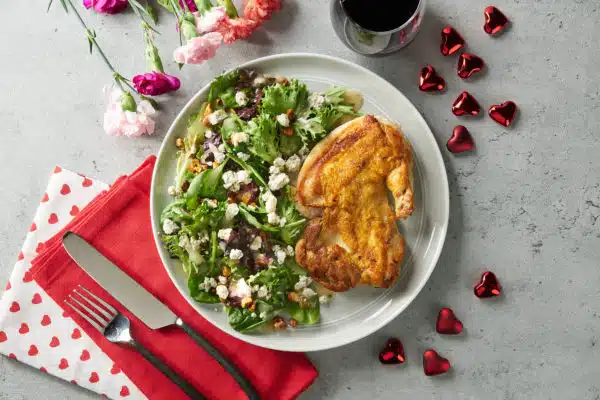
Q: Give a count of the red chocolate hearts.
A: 11